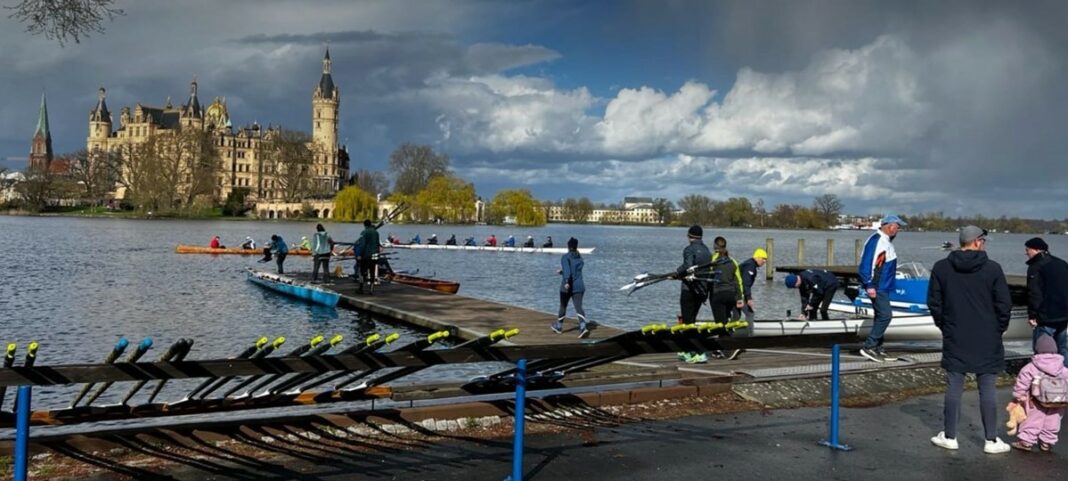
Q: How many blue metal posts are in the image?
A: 3